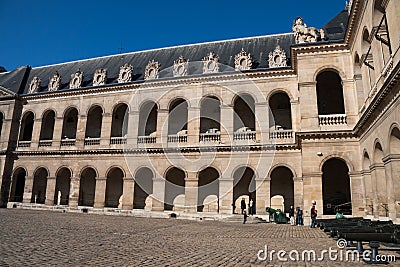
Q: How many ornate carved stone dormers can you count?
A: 10